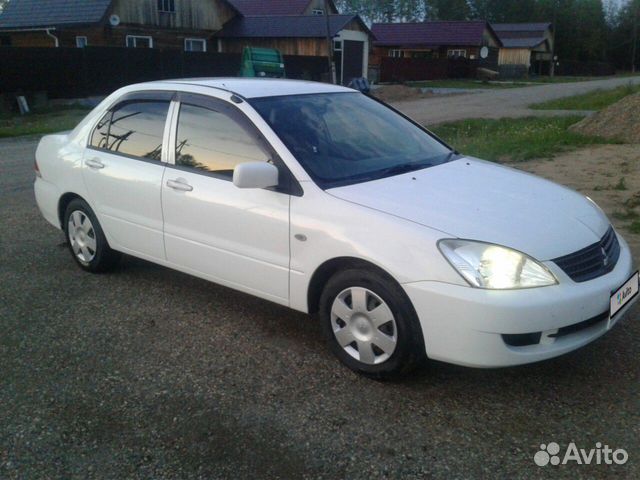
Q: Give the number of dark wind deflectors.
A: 2